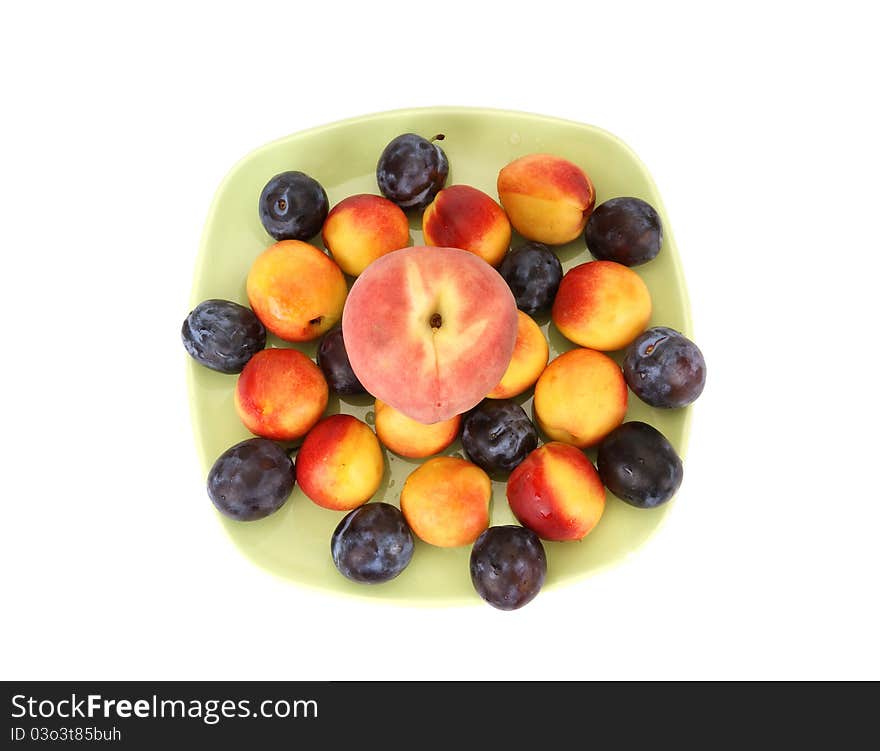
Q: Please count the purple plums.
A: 12